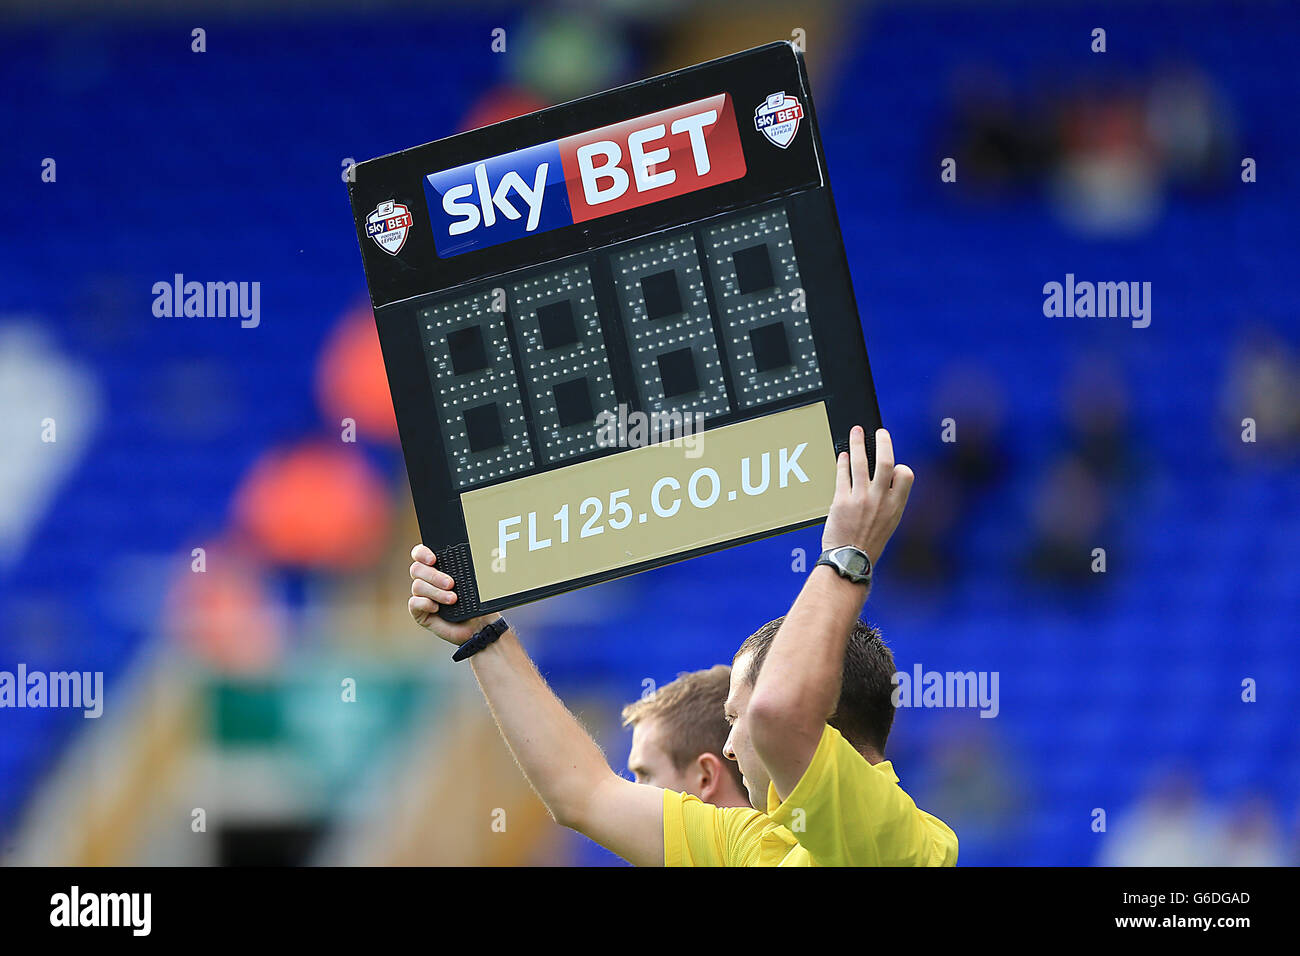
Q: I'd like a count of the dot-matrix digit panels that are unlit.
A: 4